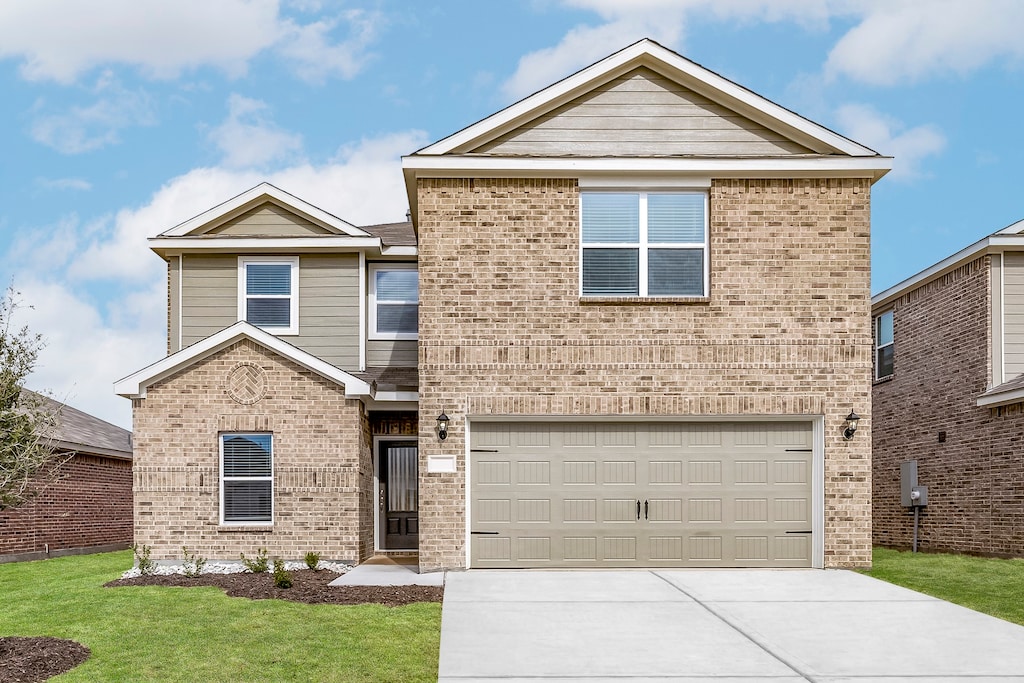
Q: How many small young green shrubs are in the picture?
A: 5